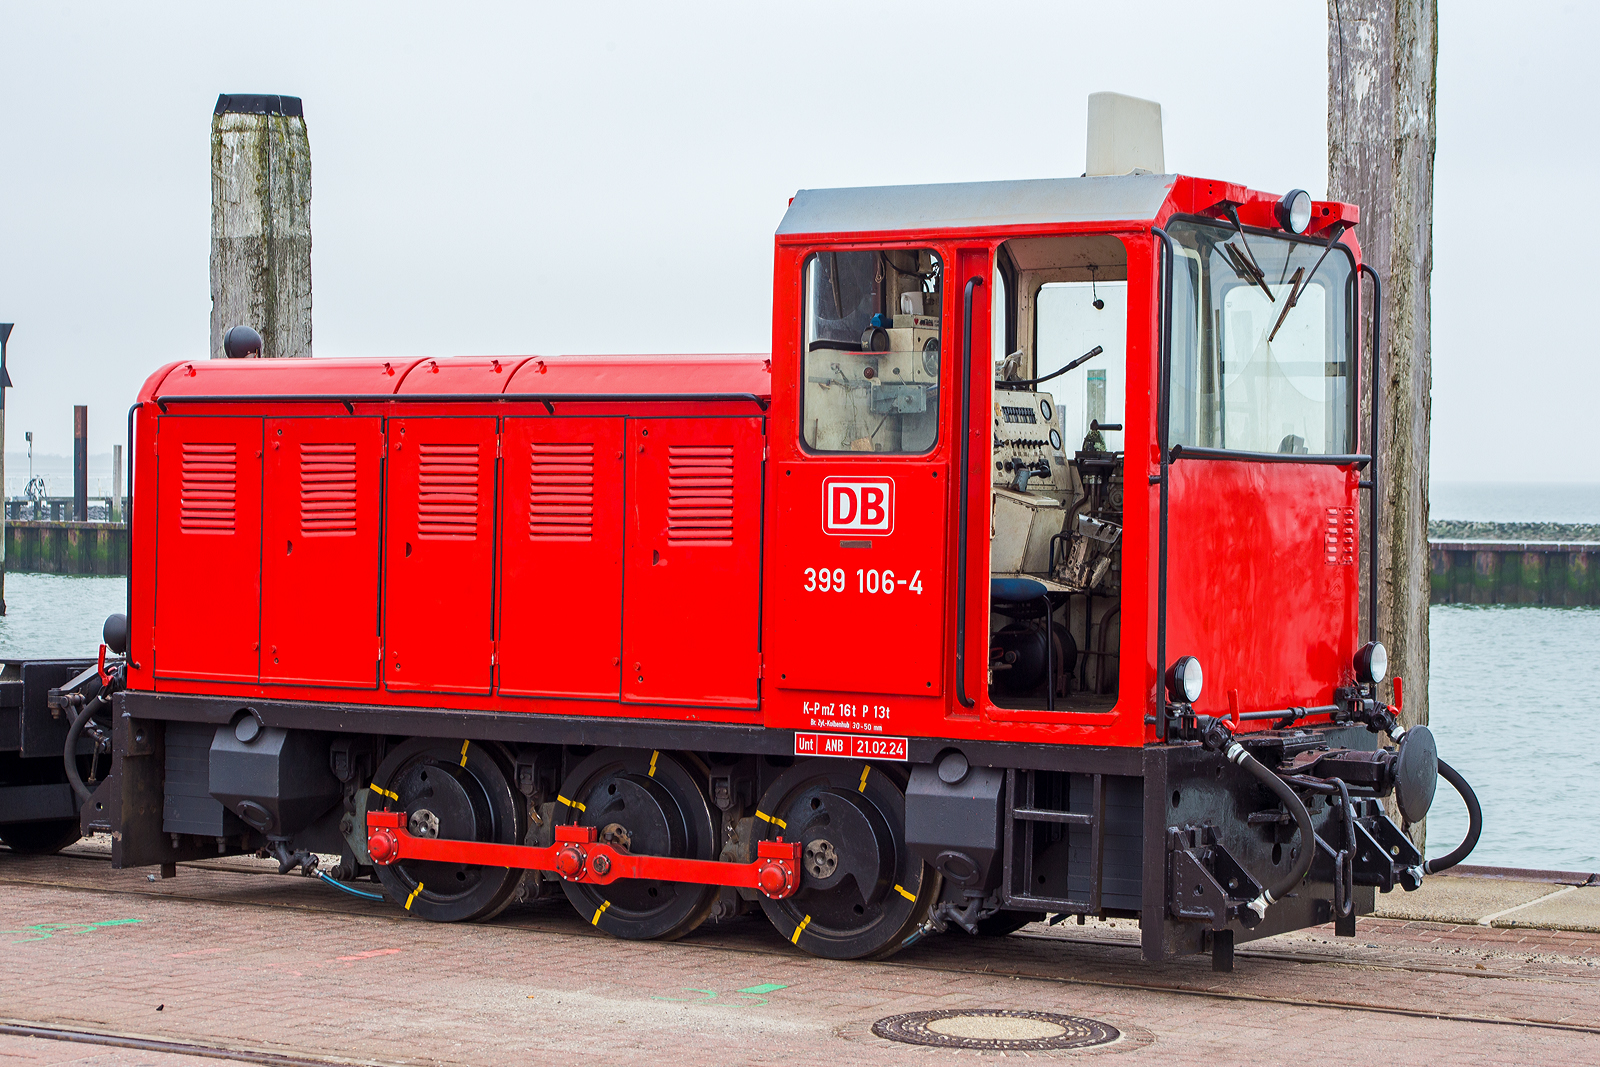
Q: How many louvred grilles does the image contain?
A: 6